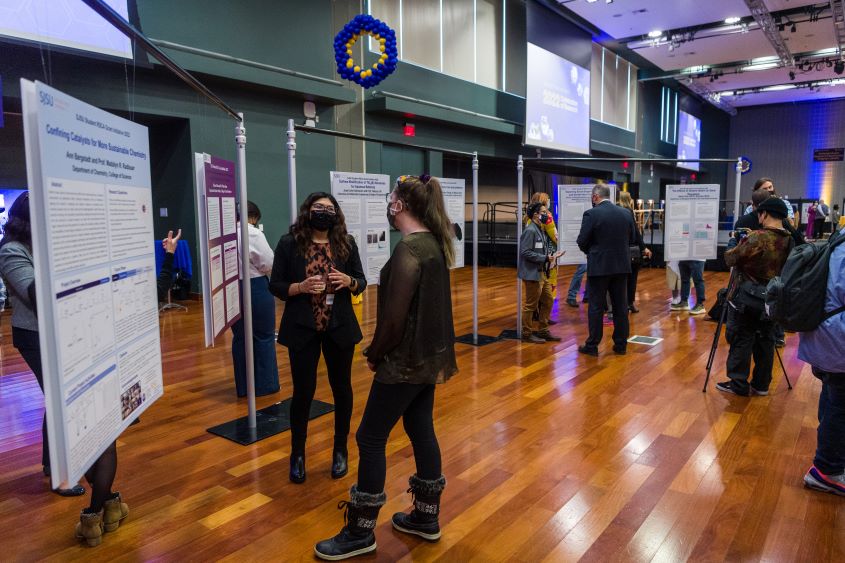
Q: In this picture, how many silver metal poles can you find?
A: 5